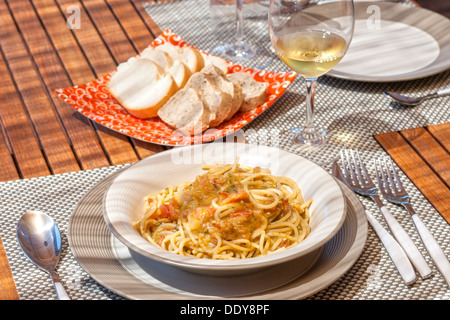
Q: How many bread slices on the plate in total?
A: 8